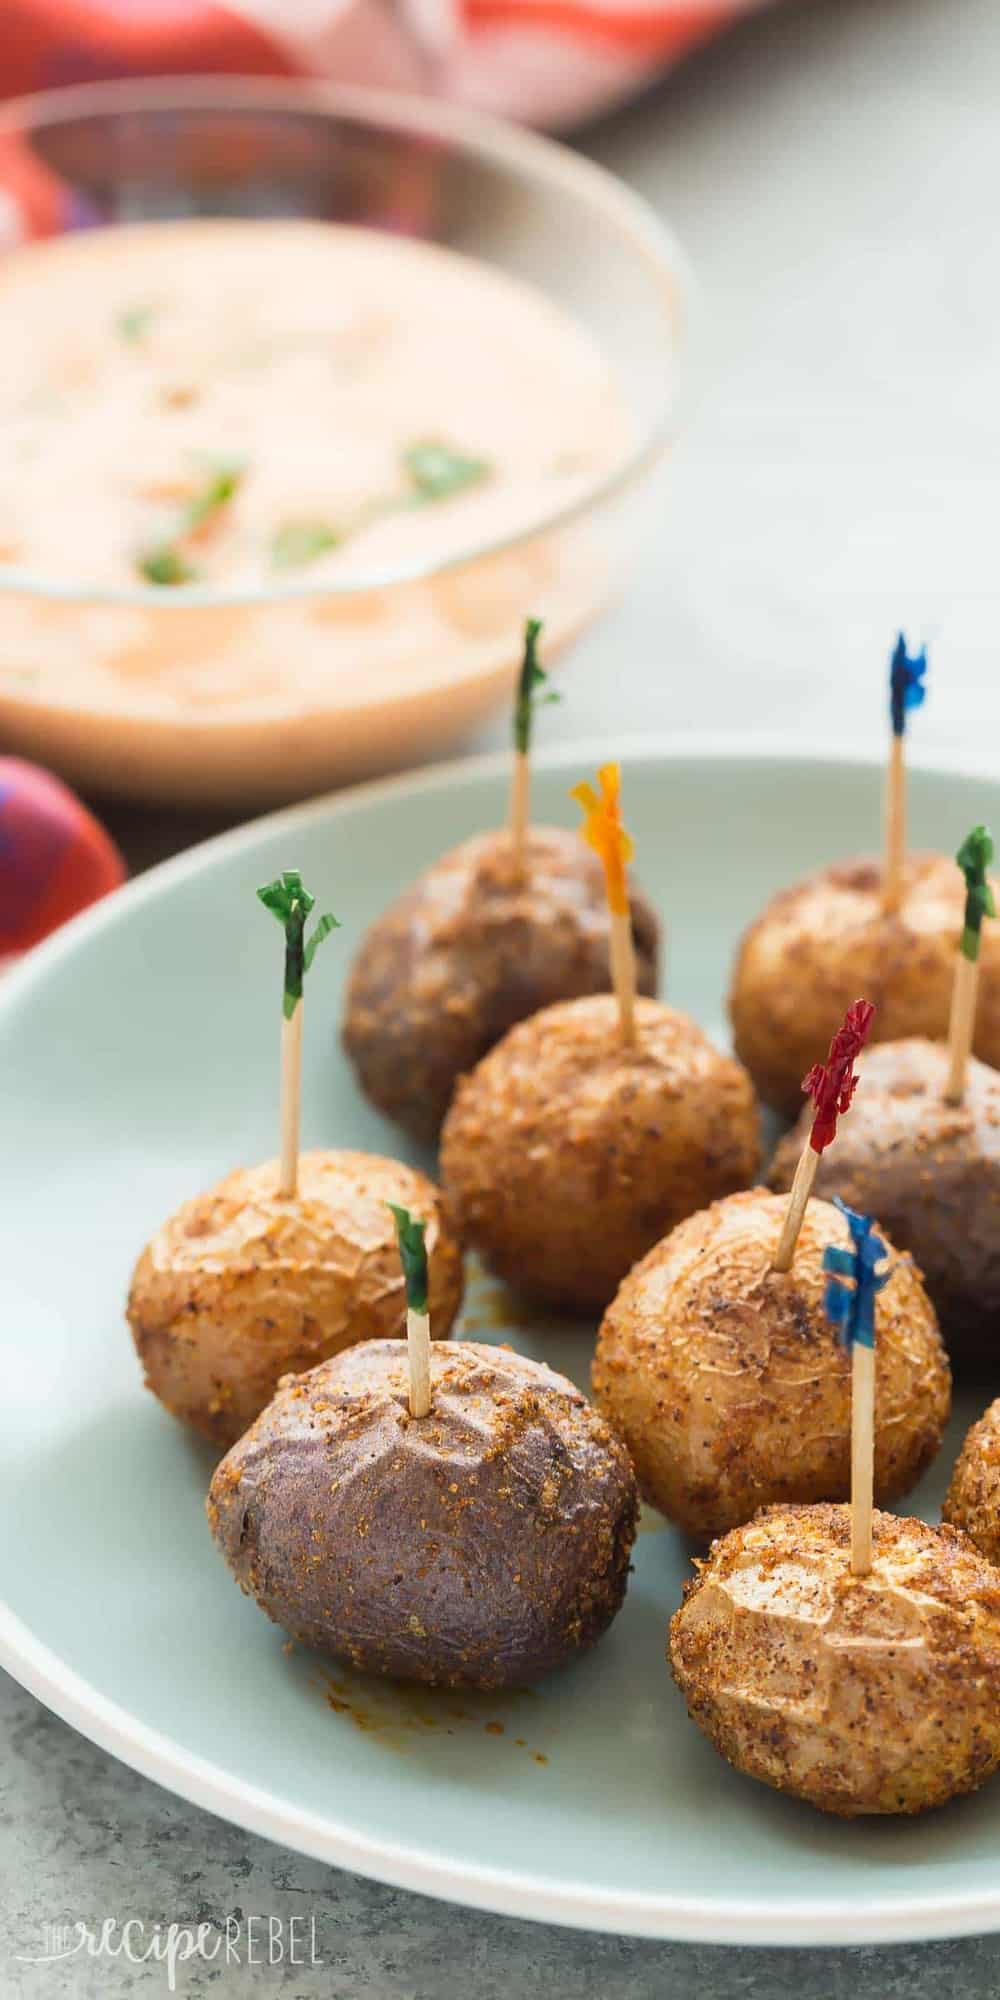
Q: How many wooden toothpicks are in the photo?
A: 8